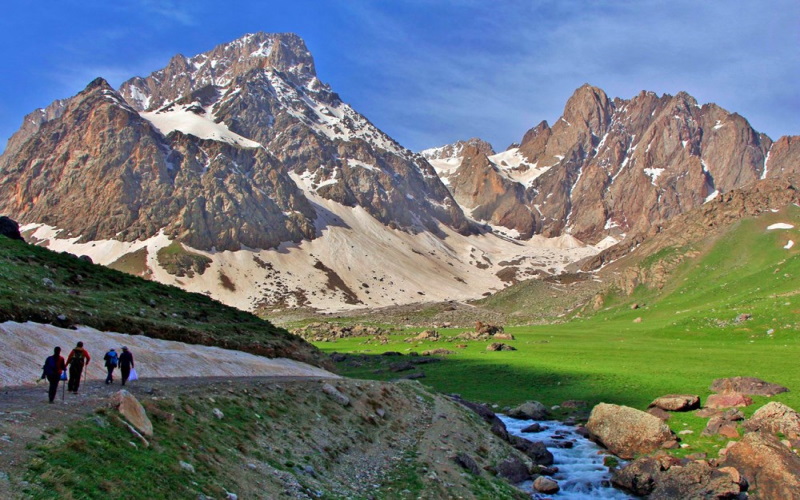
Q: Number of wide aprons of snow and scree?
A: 1